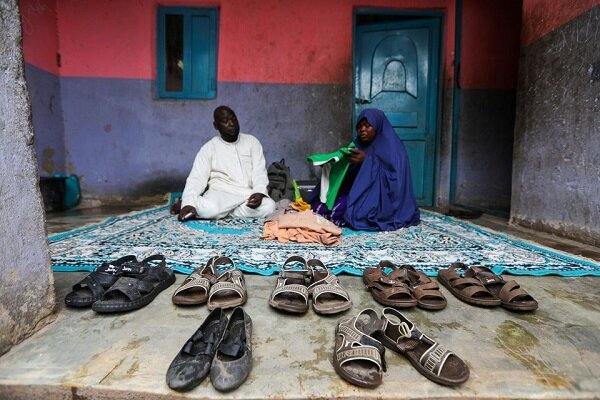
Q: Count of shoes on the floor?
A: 14